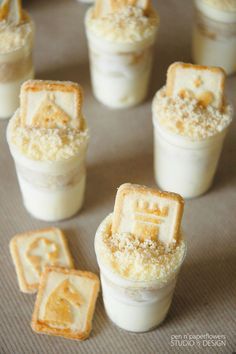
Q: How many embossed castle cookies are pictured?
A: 1